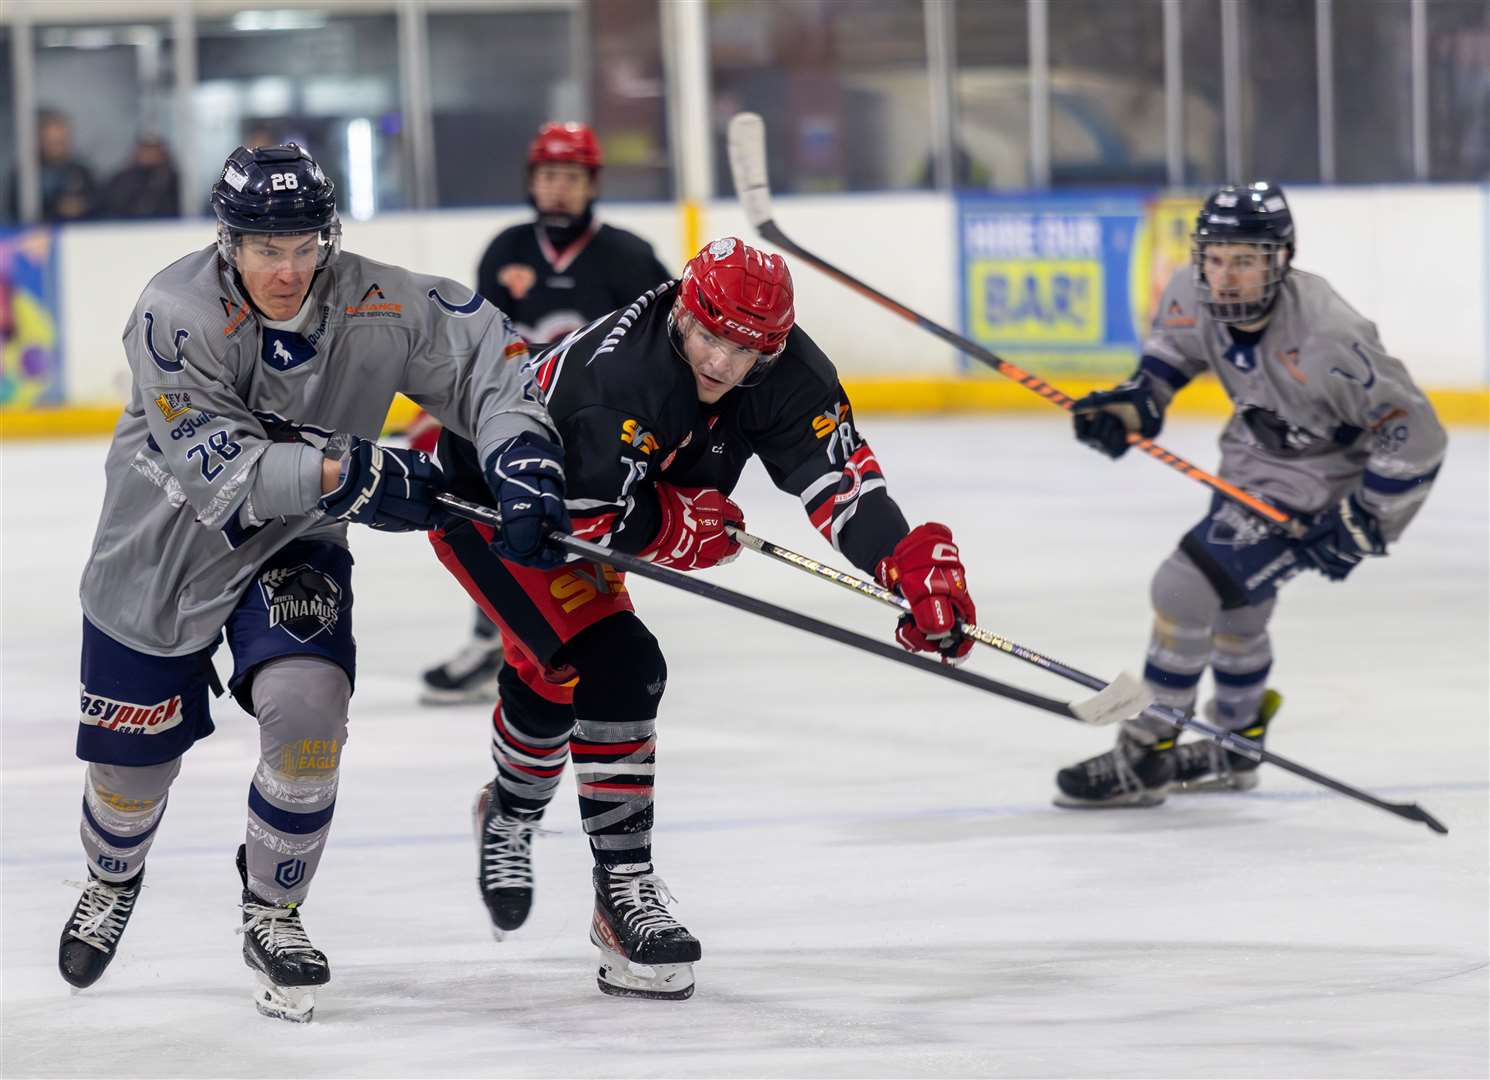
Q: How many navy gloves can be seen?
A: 4